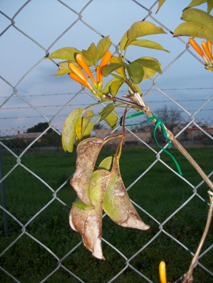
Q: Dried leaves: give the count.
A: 3